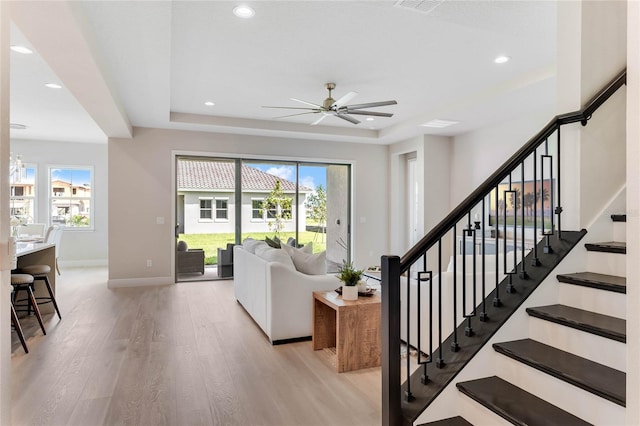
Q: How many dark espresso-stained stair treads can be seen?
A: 7